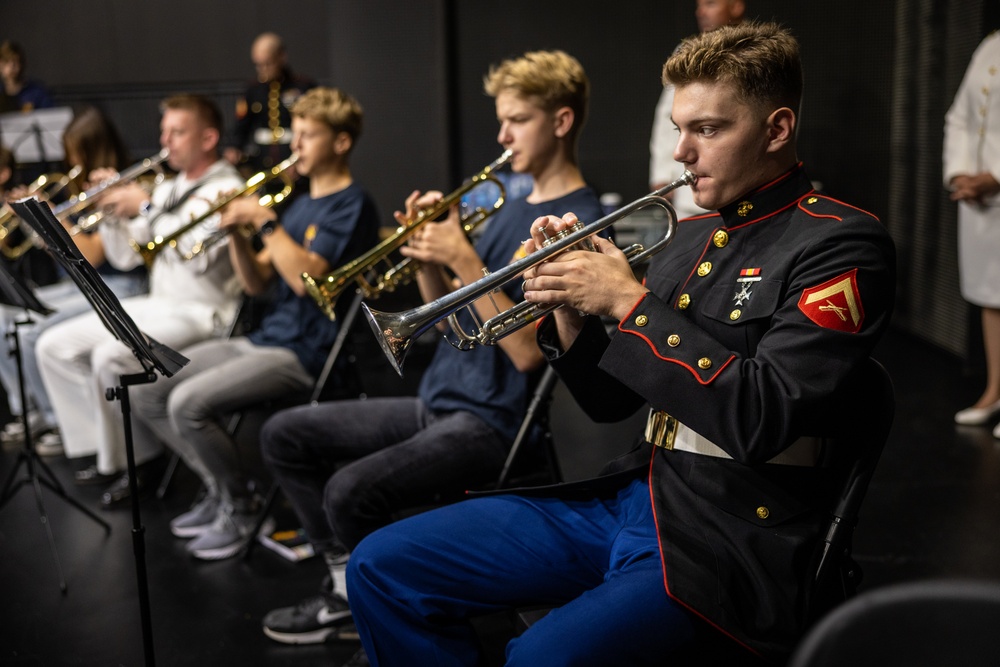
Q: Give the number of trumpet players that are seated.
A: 5